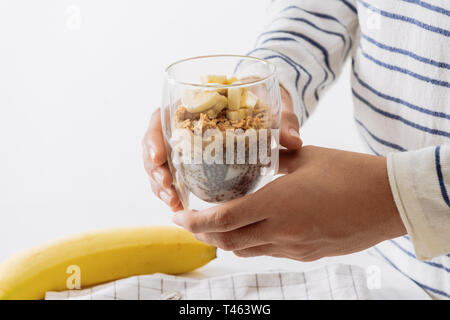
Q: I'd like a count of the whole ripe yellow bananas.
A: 1